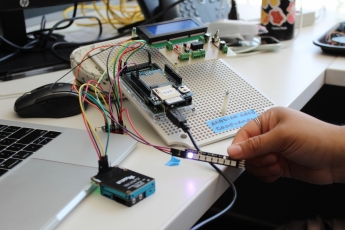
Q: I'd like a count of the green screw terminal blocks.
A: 6